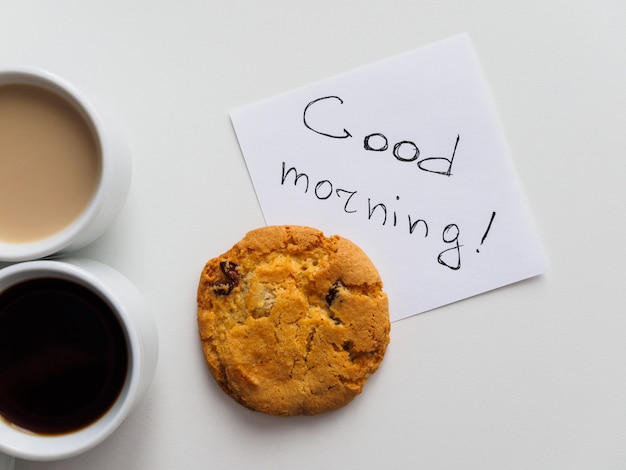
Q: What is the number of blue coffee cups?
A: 0